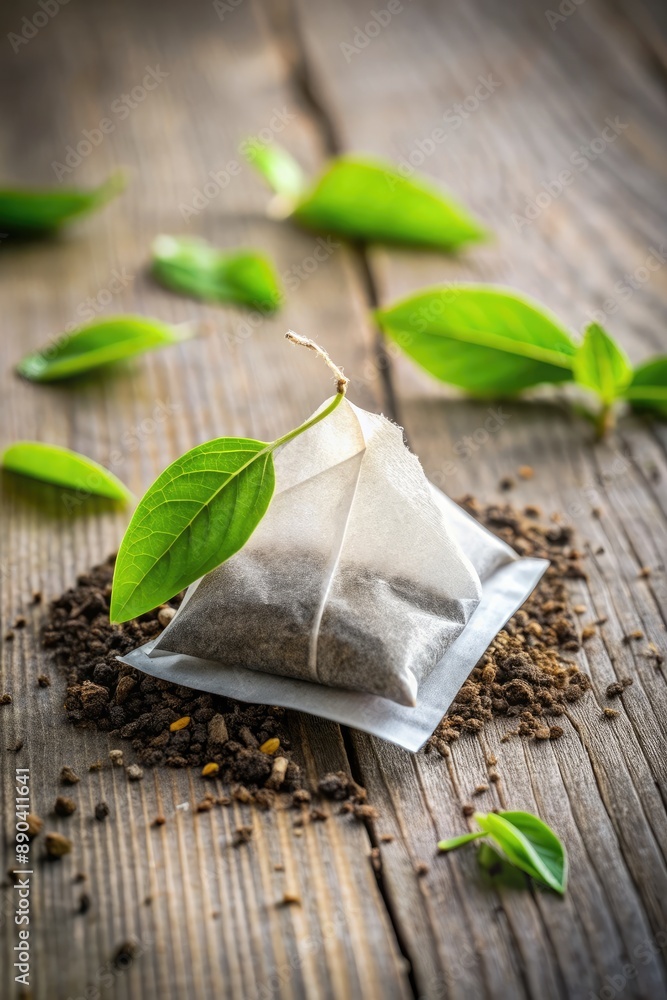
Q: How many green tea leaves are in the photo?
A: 11